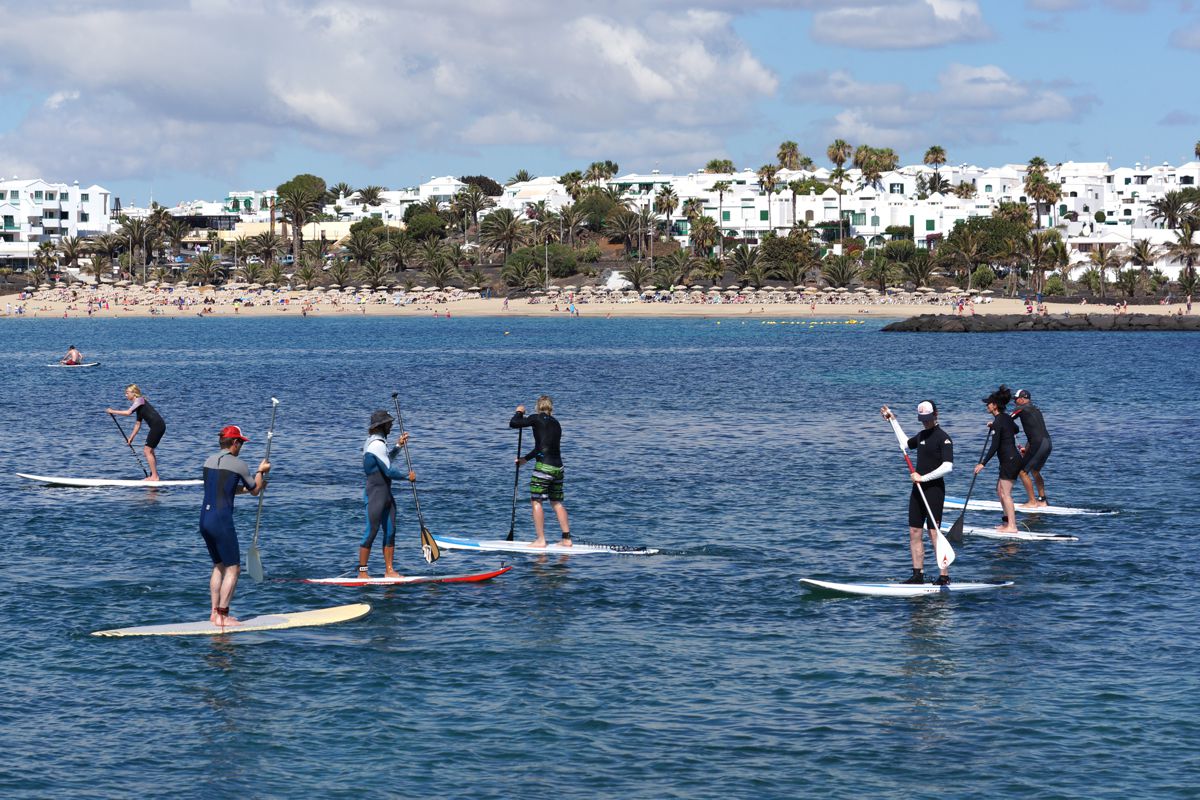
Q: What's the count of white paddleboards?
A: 6